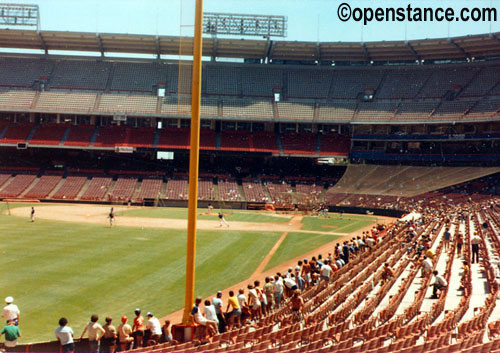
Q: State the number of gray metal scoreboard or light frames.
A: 2